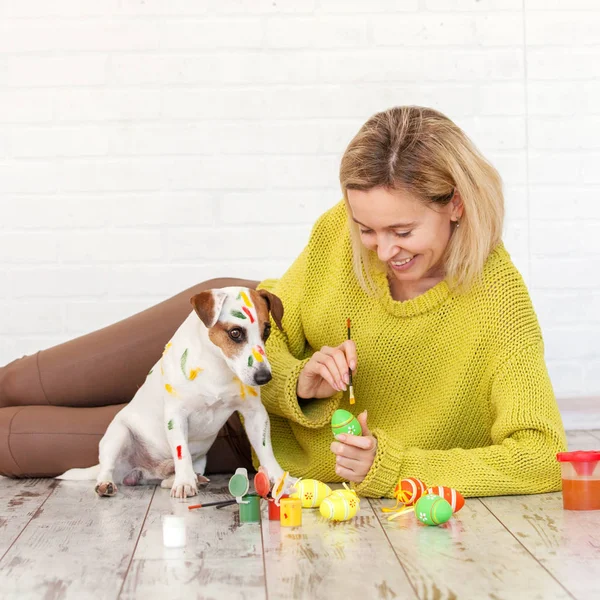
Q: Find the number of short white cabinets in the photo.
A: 0